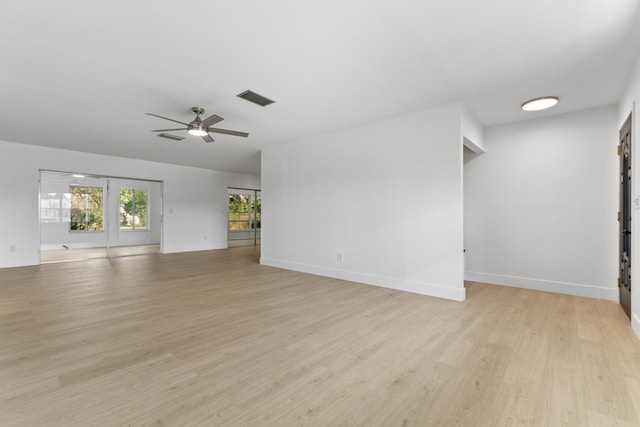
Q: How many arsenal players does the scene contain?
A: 0